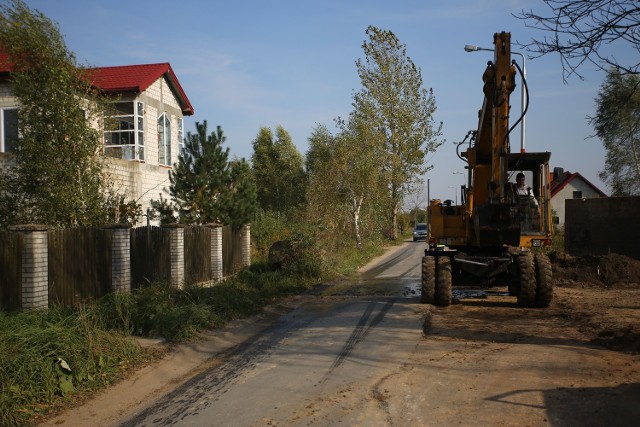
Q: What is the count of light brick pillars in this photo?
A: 5